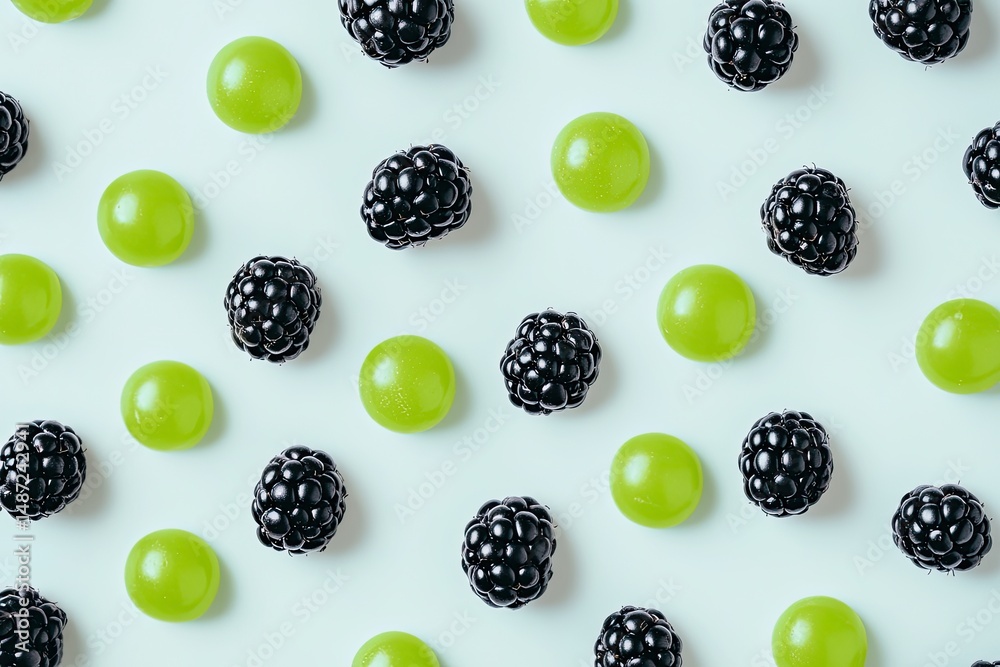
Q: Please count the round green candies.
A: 14